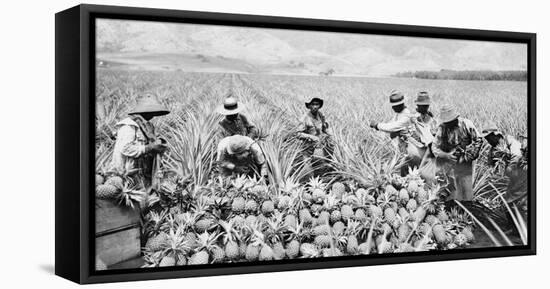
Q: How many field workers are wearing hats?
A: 8